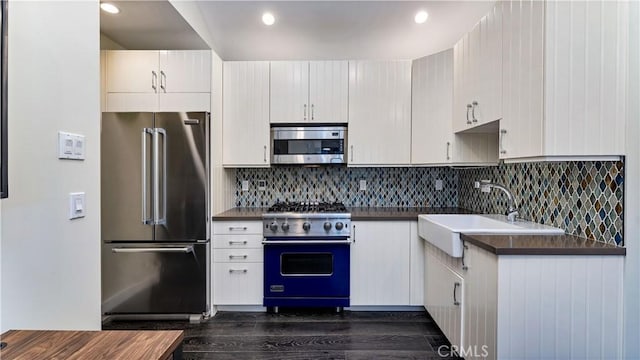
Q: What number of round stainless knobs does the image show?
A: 5